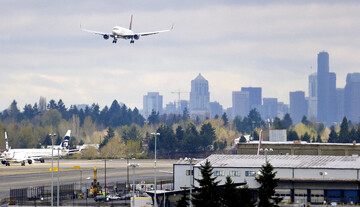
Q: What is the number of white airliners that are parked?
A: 2